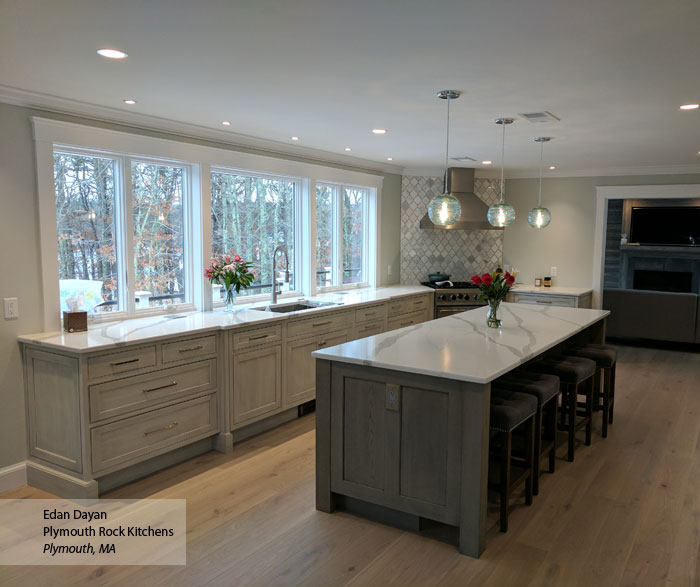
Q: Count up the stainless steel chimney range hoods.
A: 1